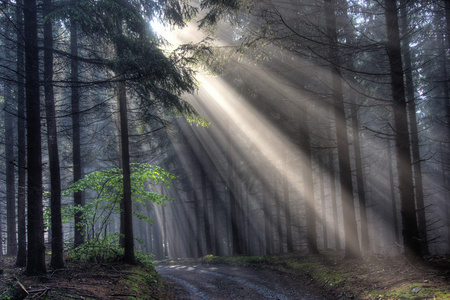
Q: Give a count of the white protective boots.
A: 0